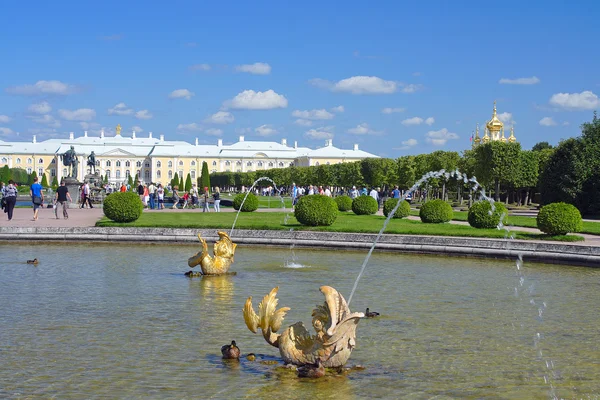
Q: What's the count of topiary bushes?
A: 9